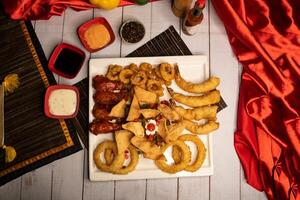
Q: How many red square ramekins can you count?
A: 3